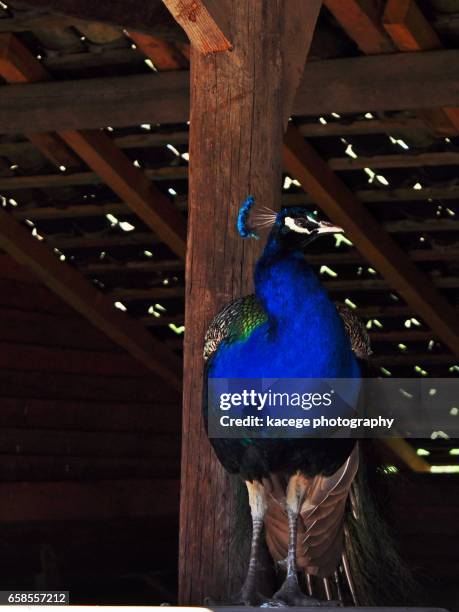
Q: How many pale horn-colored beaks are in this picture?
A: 1